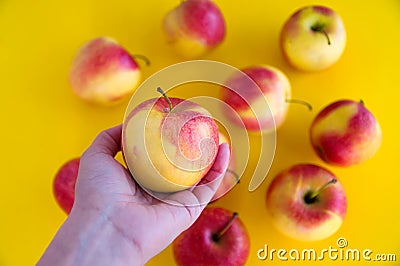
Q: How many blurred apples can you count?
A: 9